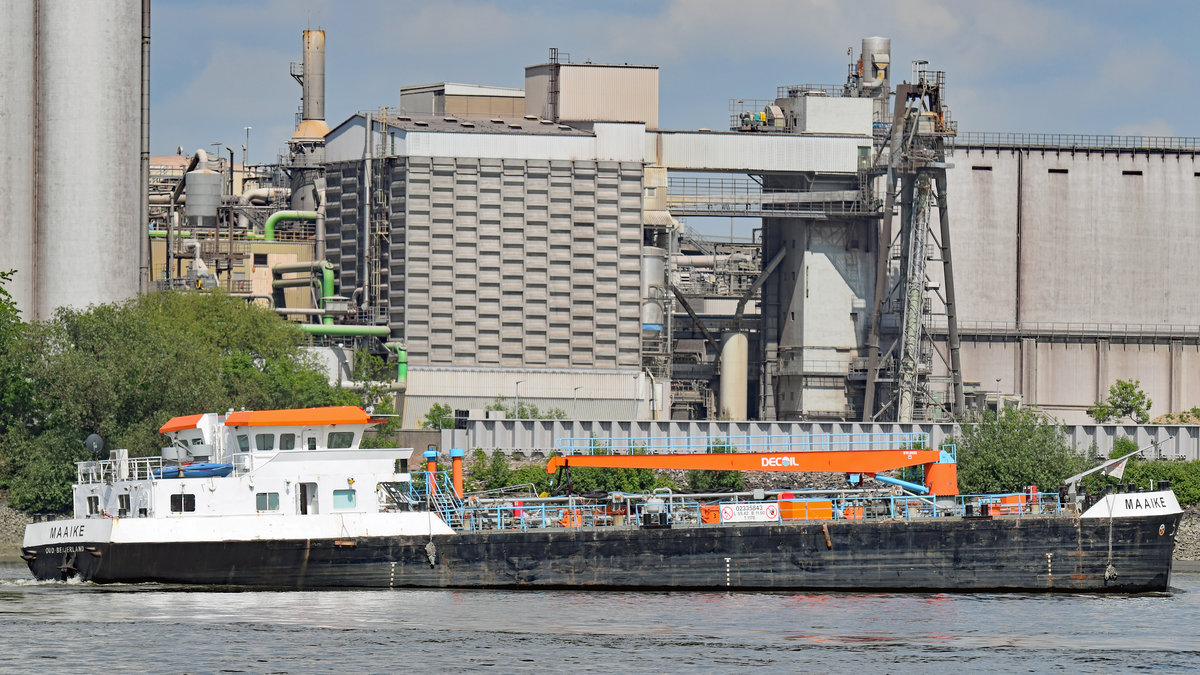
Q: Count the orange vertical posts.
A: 2